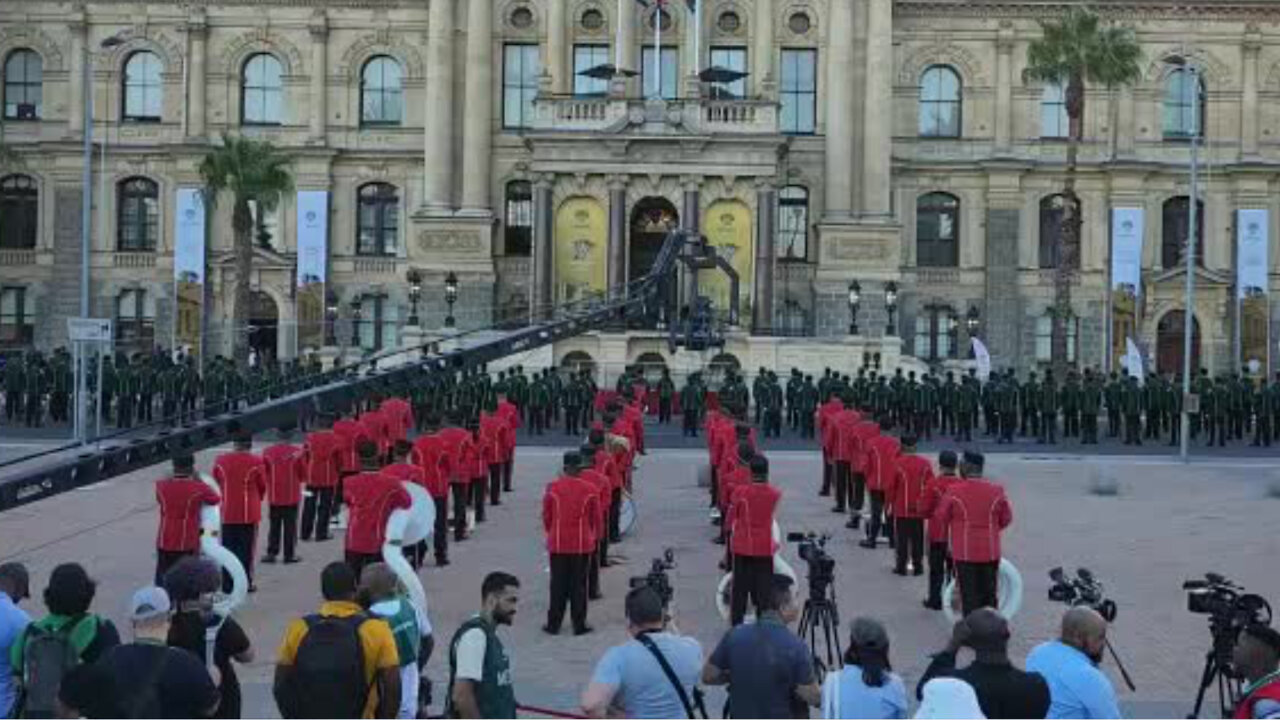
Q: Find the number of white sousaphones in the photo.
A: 4